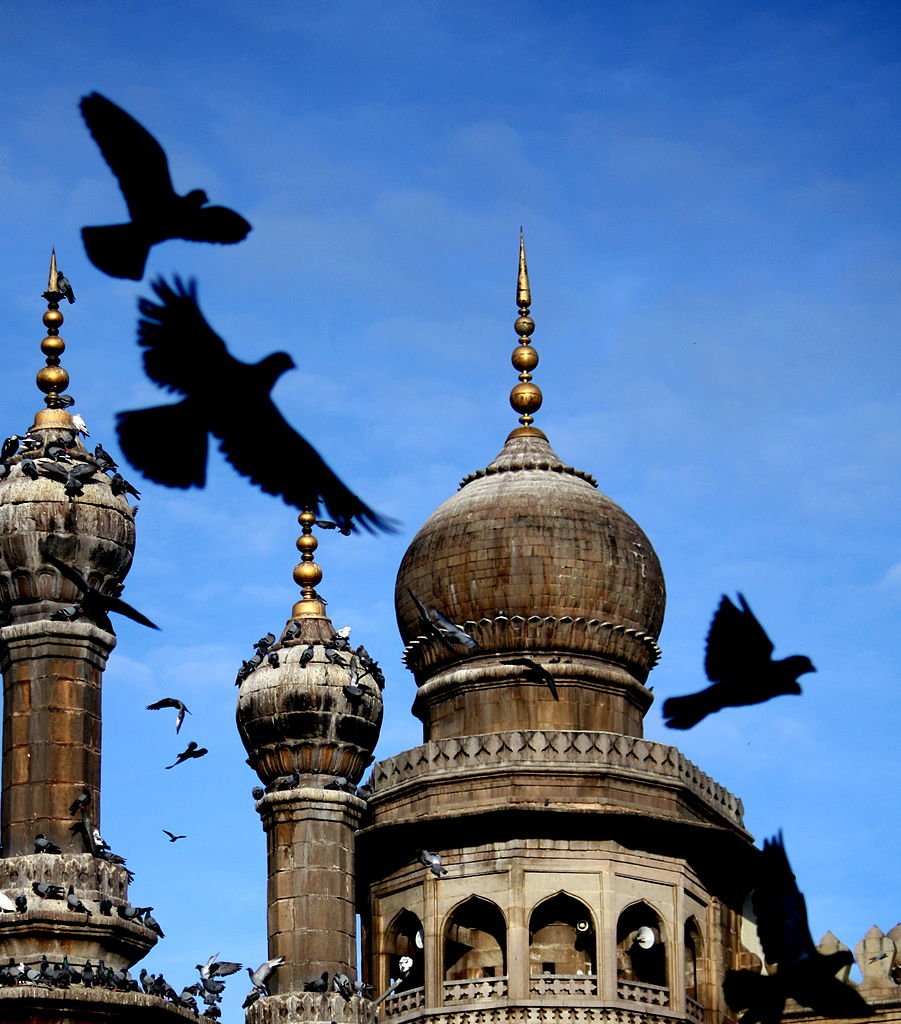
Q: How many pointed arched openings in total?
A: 5